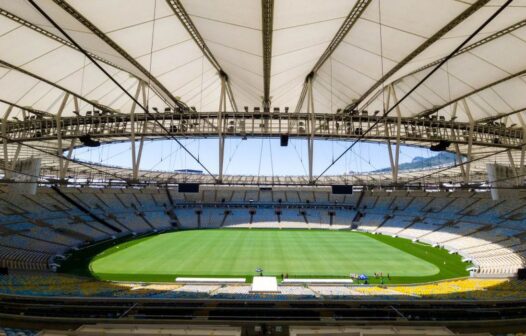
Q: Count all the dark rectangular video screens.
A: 2